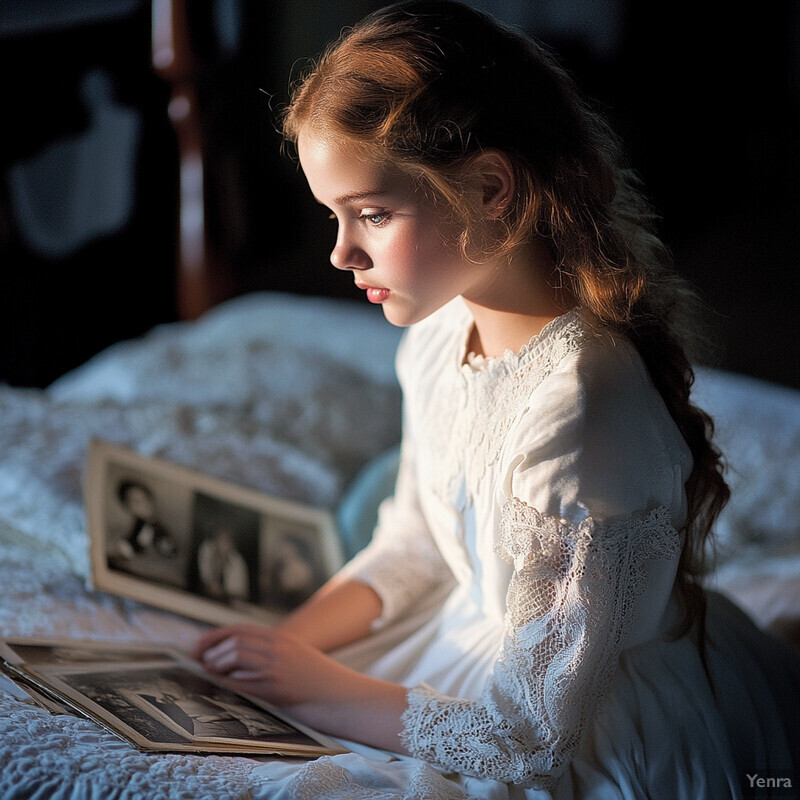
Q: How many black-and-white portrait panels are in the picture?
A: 3